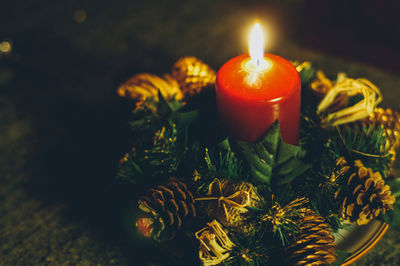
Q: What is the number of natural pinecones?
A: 3